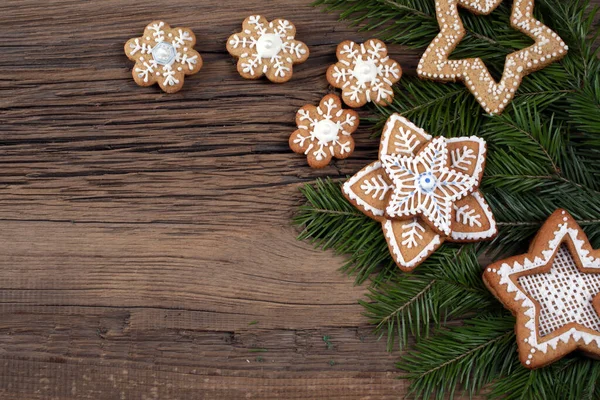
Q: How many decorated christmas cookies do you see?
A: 7